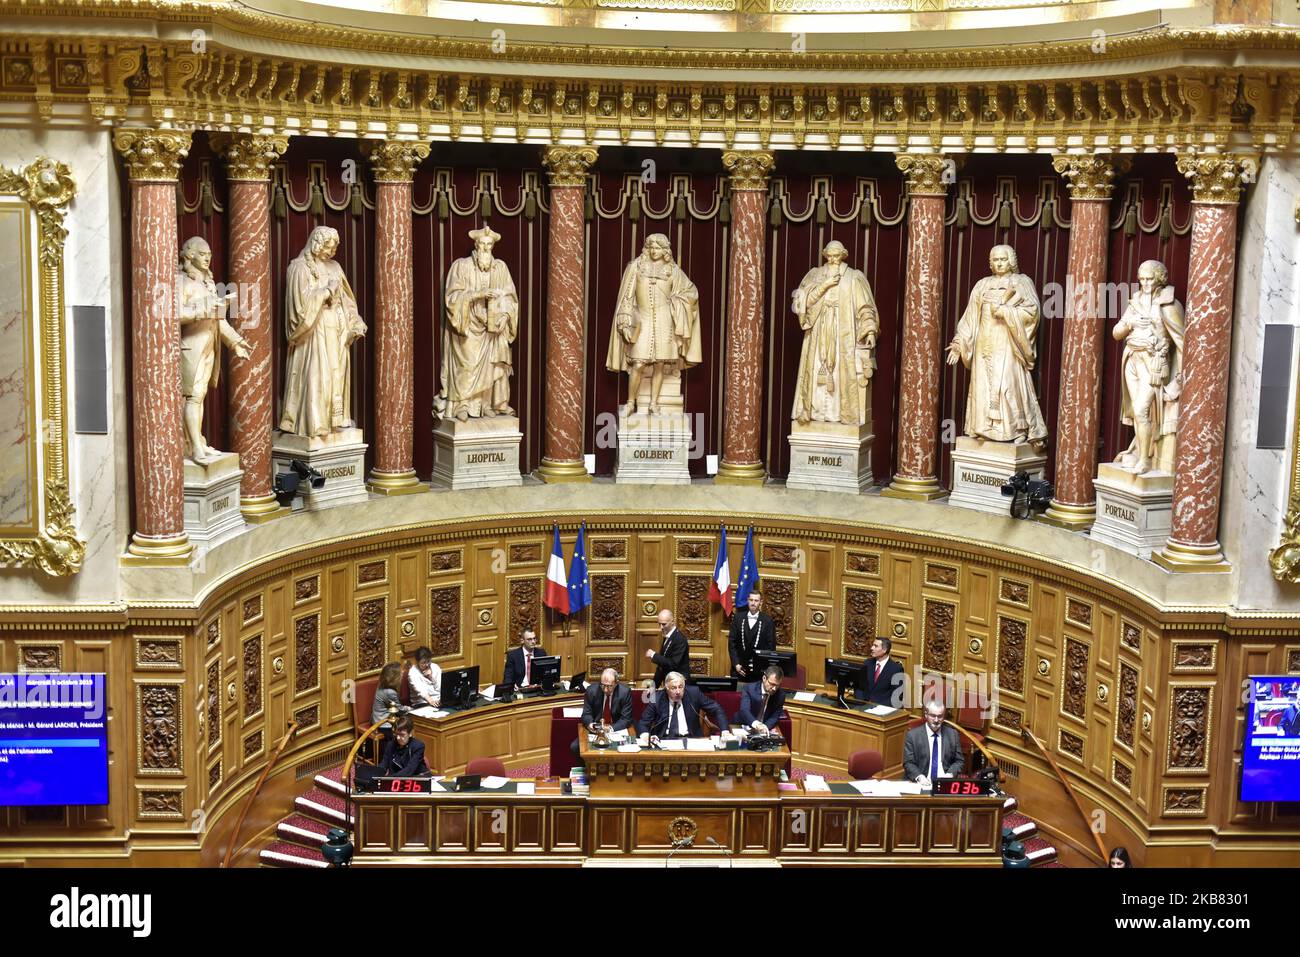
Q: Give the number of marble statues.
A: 7